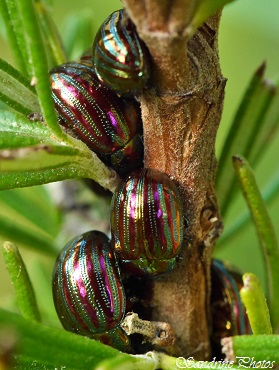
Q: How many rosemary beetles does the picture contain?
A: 5